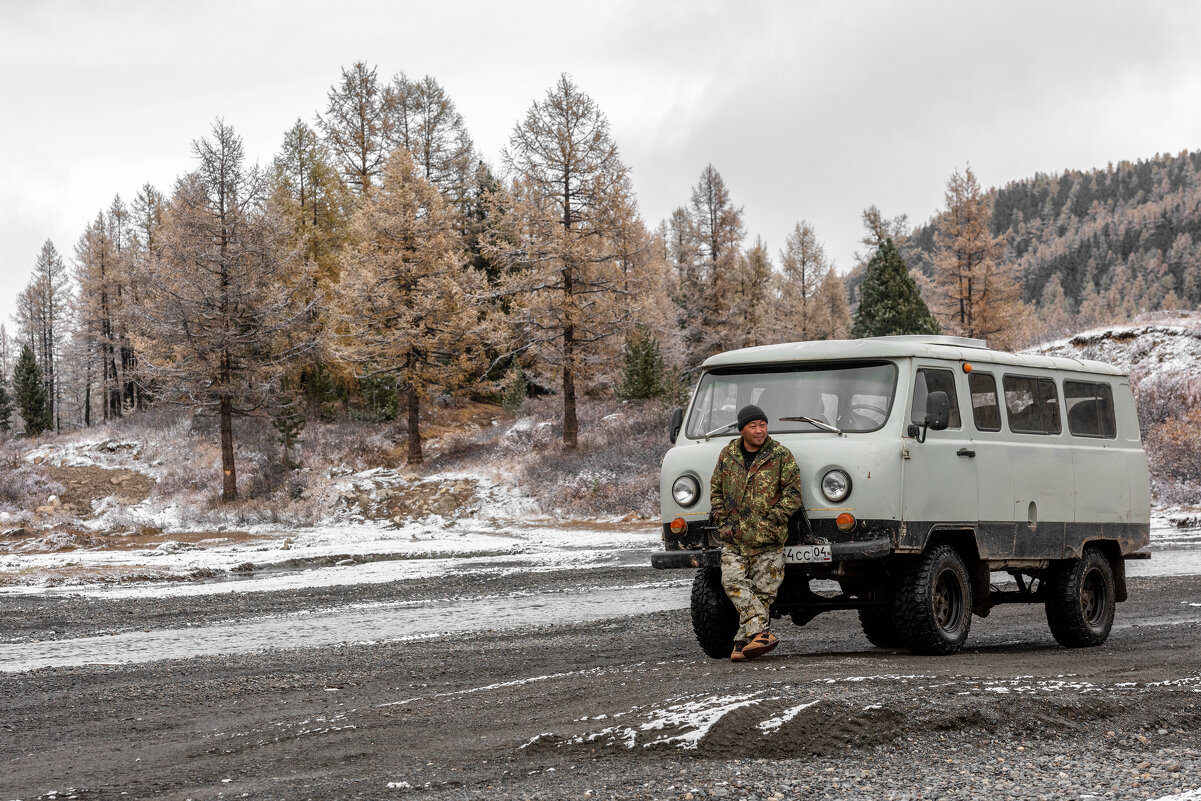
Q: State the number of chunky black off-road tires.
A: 4